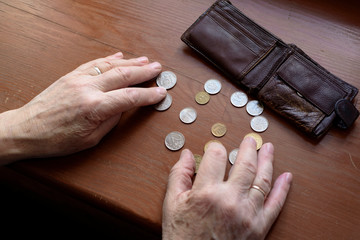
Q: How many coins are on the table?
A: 14